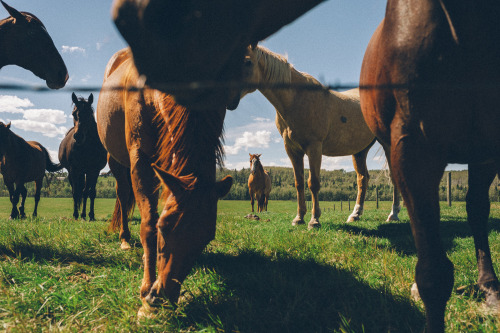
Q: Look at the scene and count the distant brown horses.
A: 1